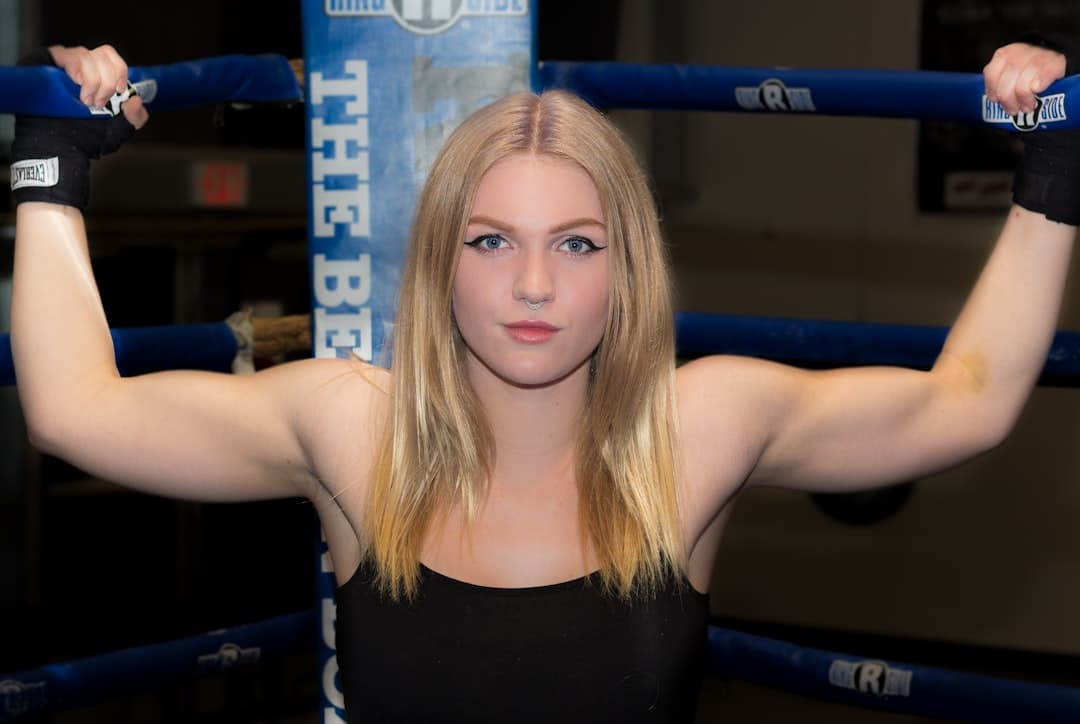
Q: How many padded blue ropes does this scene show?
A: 6